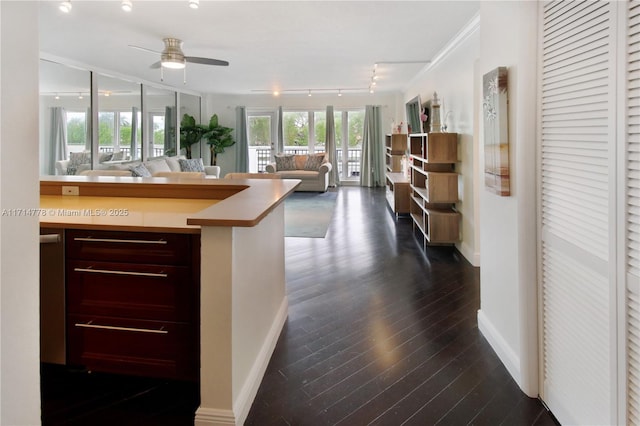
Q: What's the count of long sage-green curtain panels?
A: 4